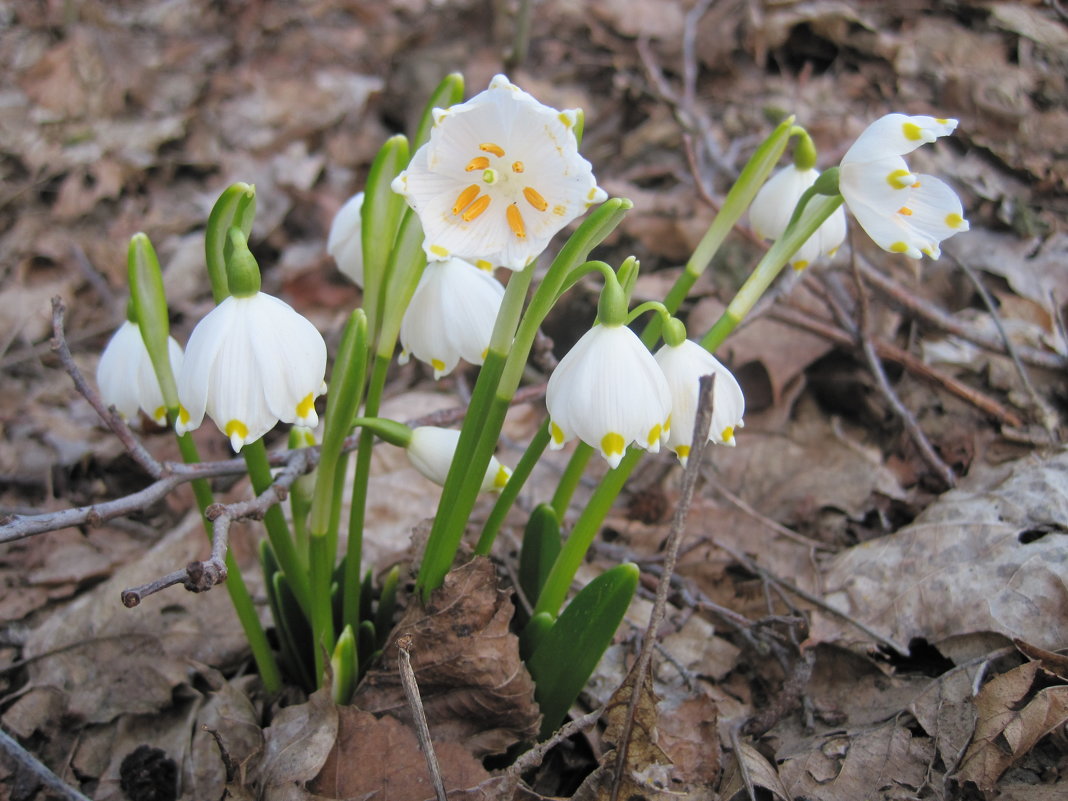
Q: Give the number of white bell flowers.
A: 10